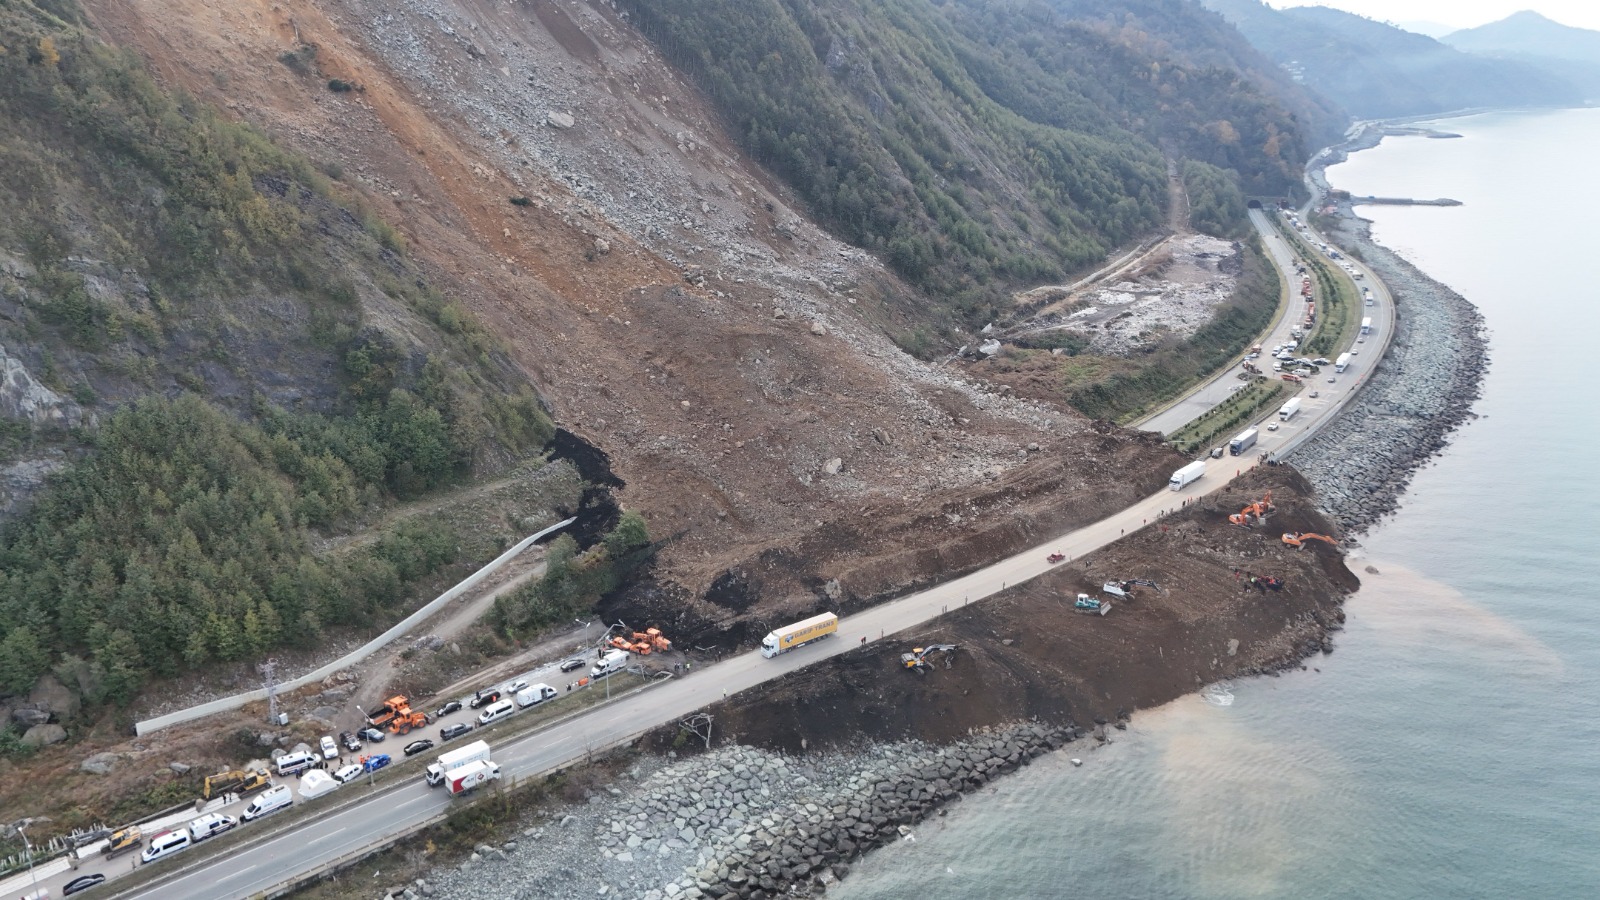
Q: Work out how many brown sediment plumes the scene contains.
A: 2